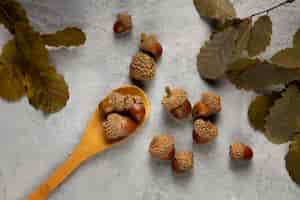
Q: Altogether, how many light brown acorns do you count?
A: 12